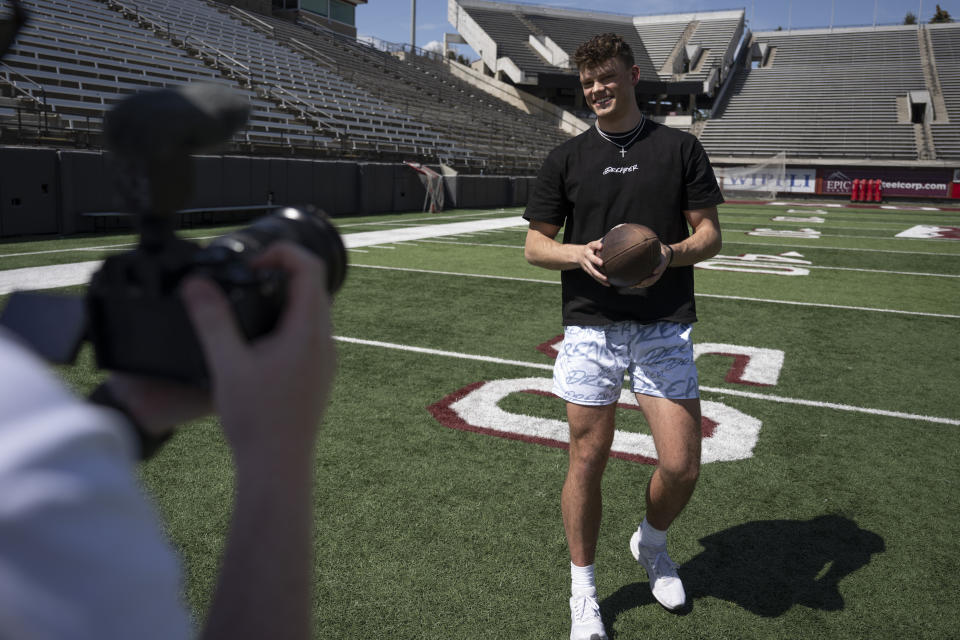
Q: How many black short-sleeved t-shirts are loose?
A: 1